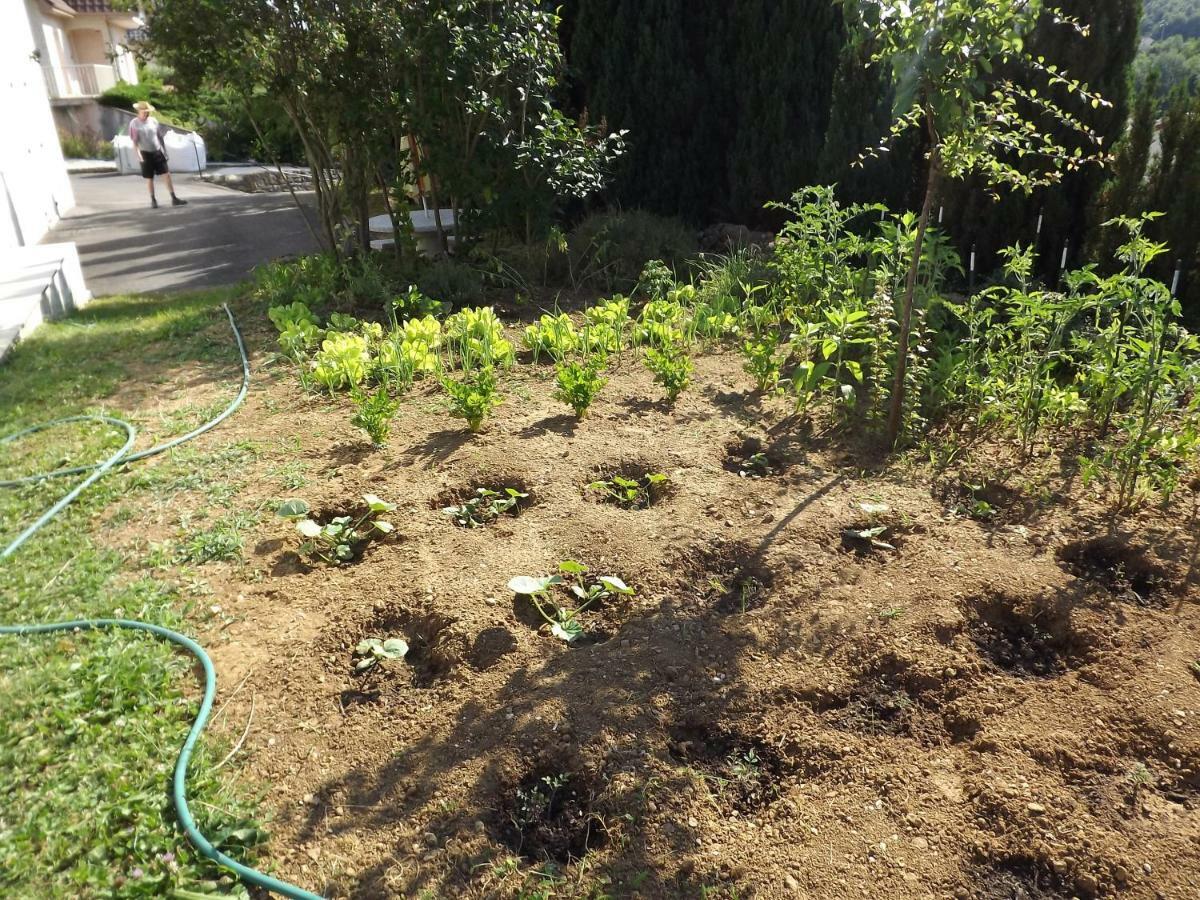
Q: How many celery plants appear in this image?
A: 5